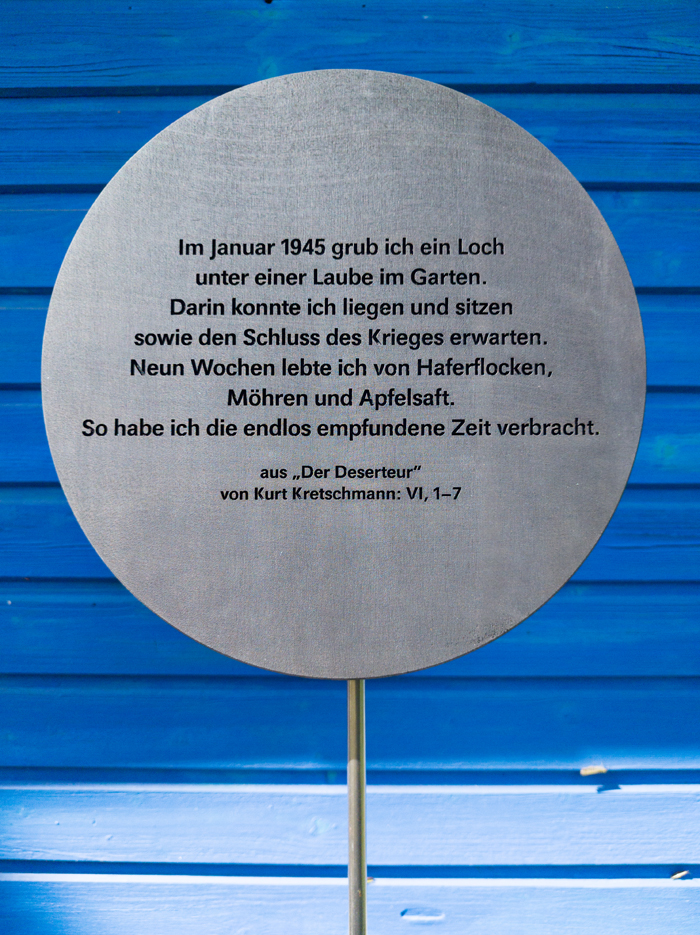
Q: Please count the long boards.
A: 10